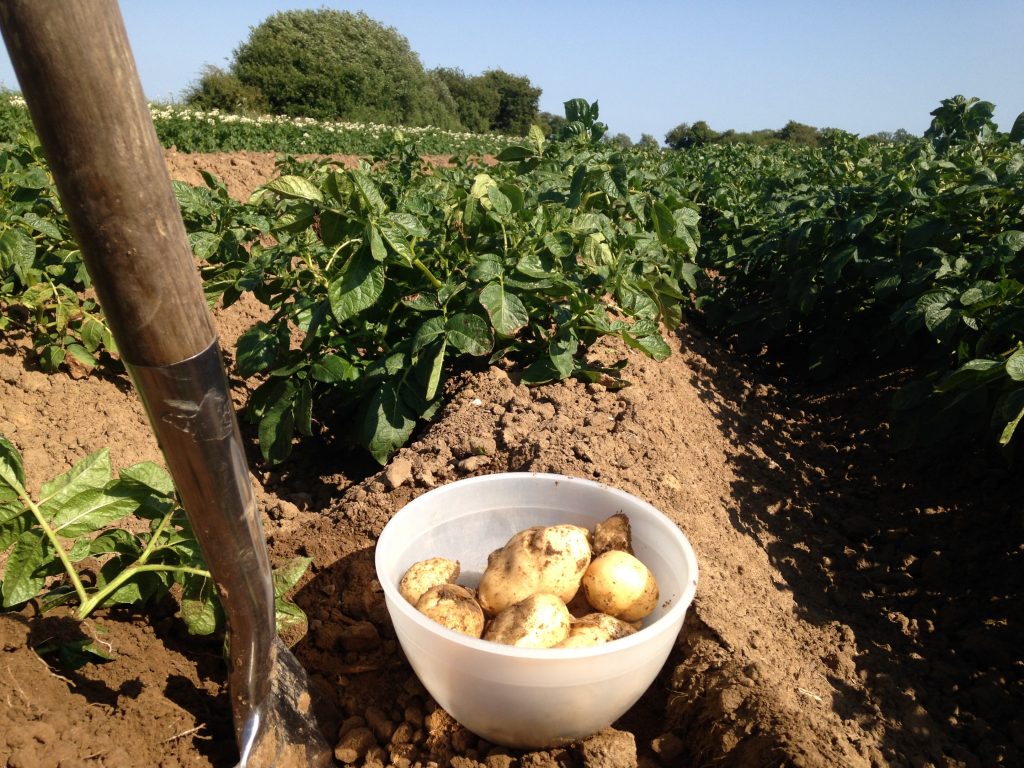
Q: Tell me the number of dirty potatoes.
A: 7